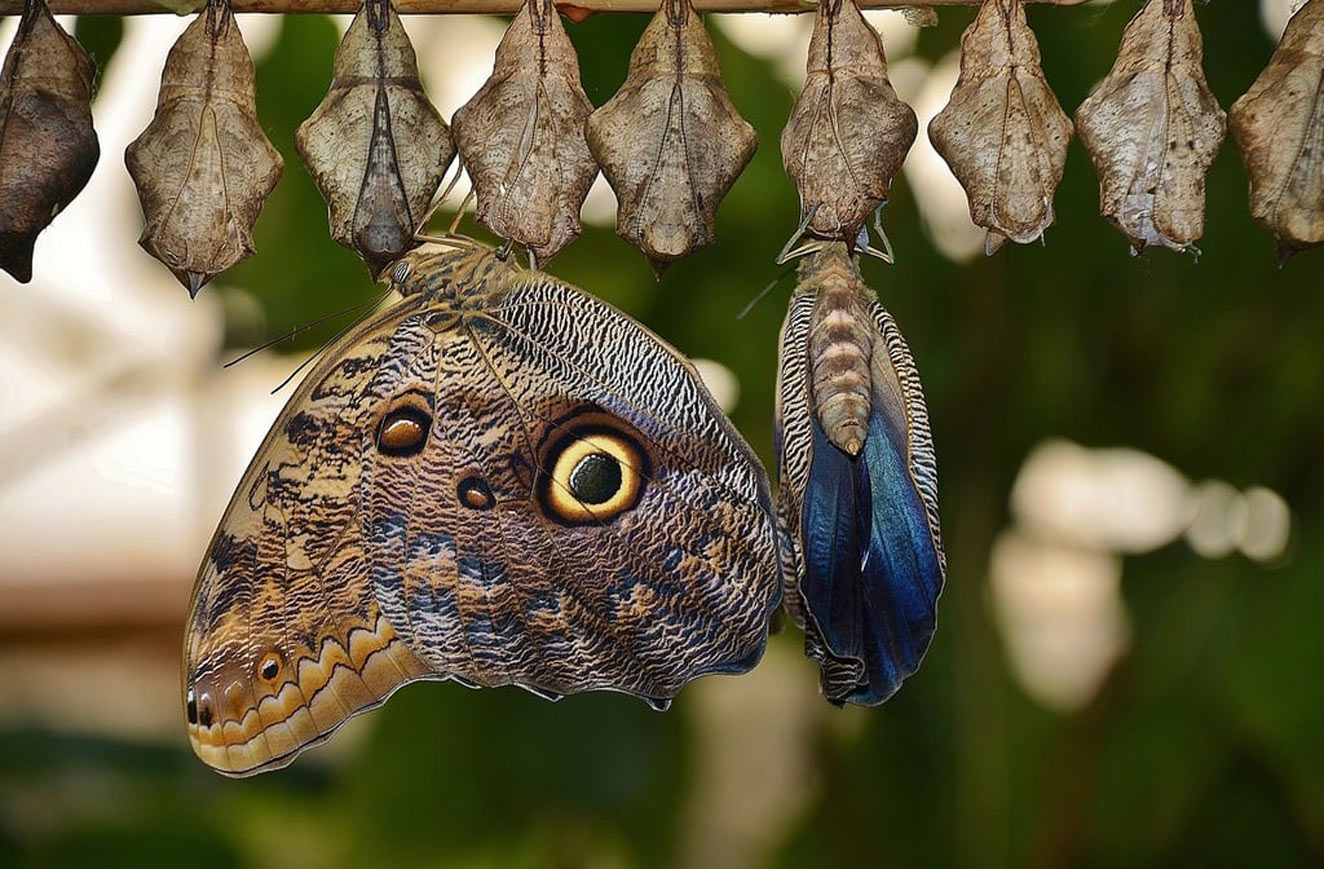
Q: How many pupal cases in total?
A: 9